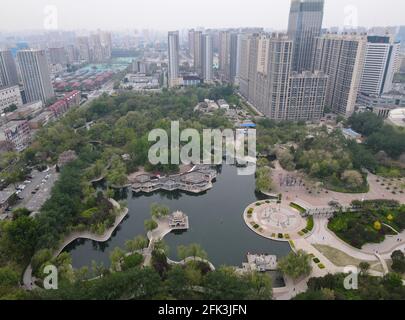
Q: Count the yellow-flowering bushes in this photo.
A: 2